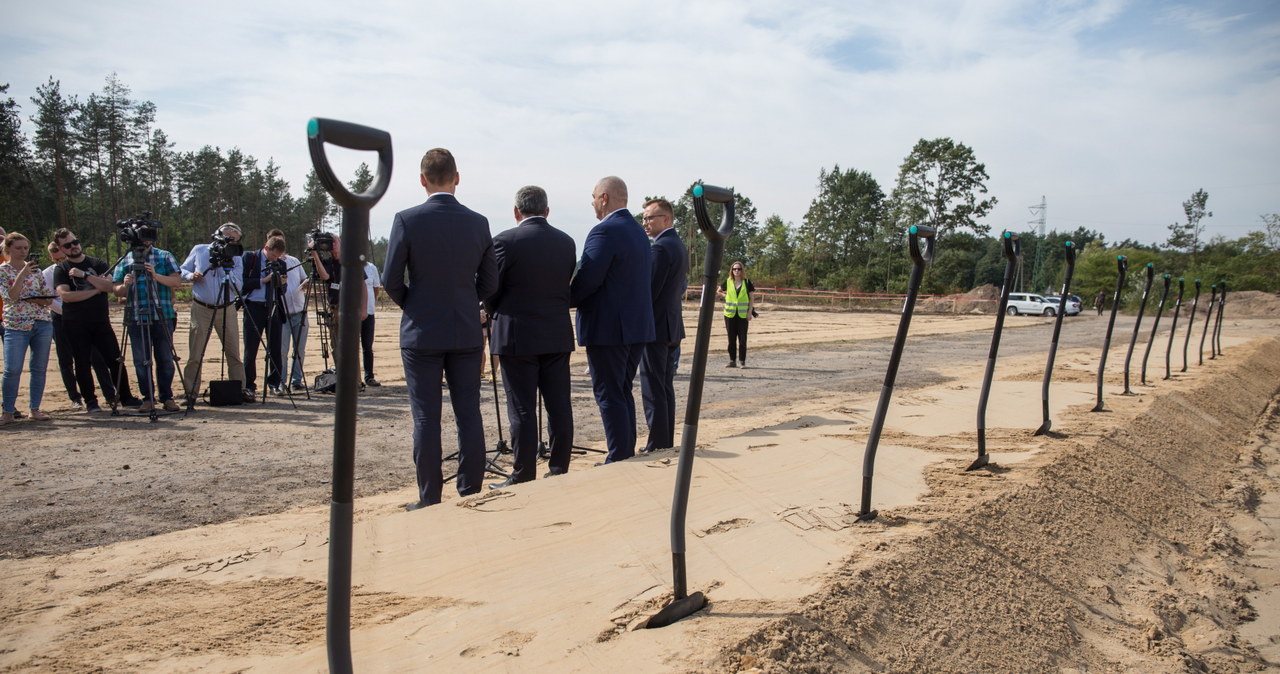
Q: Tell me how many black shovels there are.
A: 13